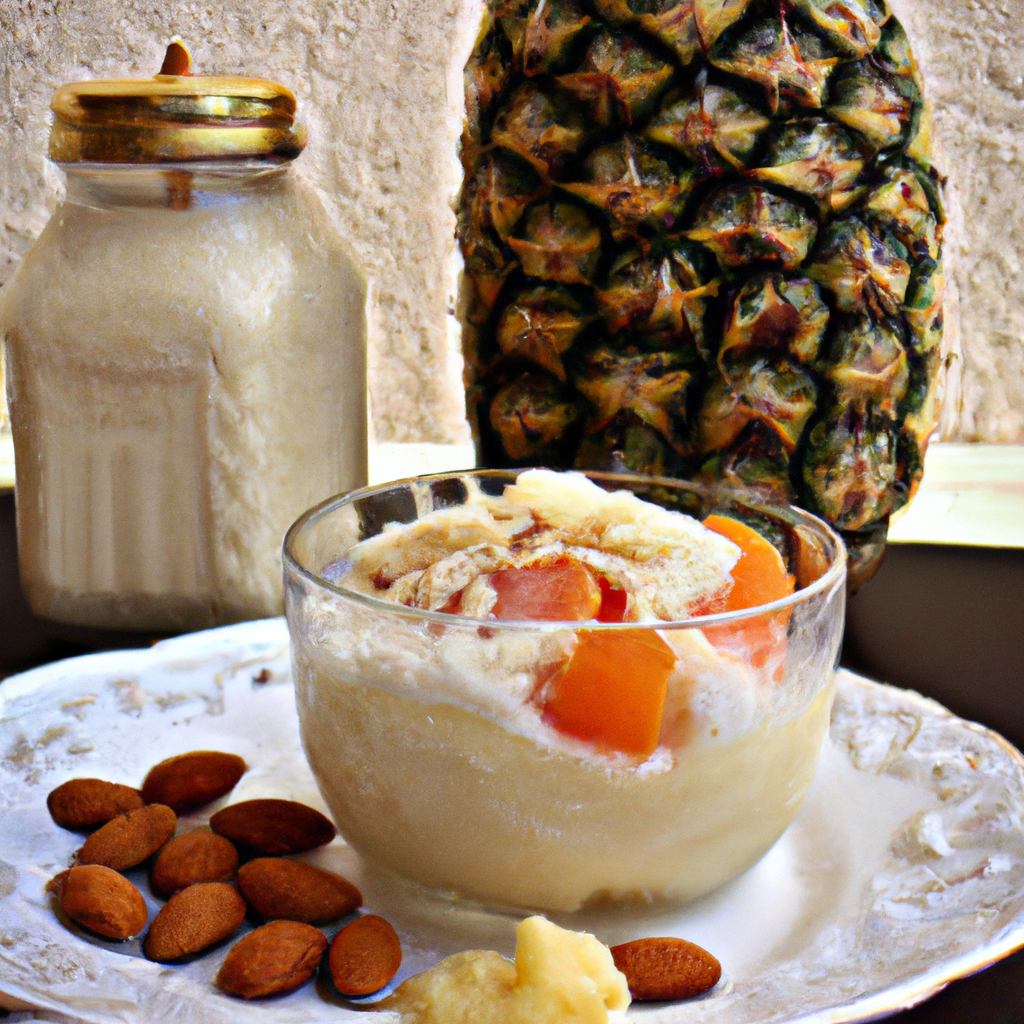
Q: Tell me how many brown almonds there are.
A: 11